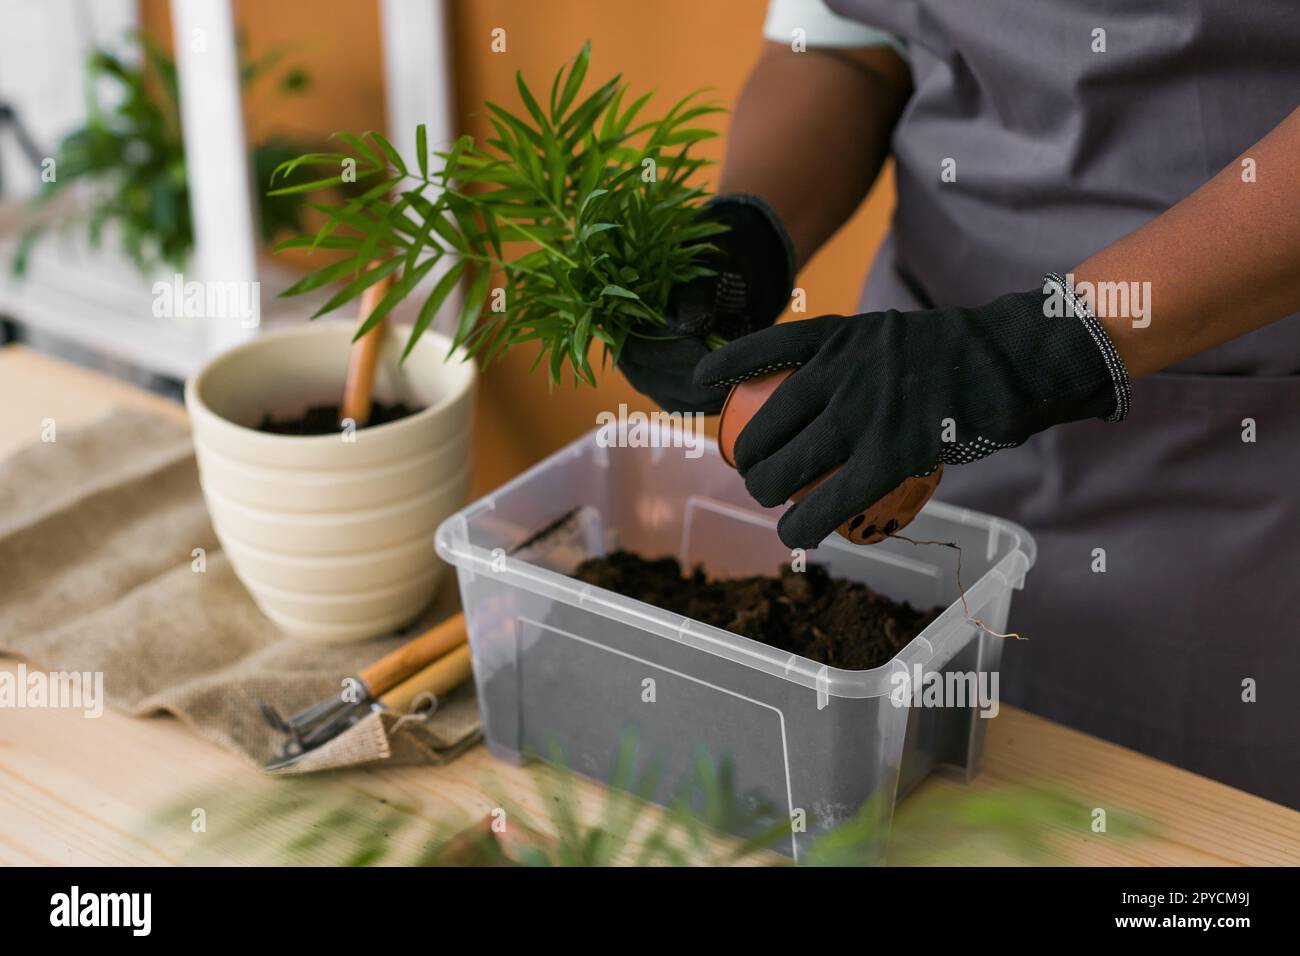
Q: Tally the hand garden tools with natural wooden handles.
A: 3